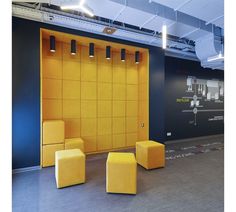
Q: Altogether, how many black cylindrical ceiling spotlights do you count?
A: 6